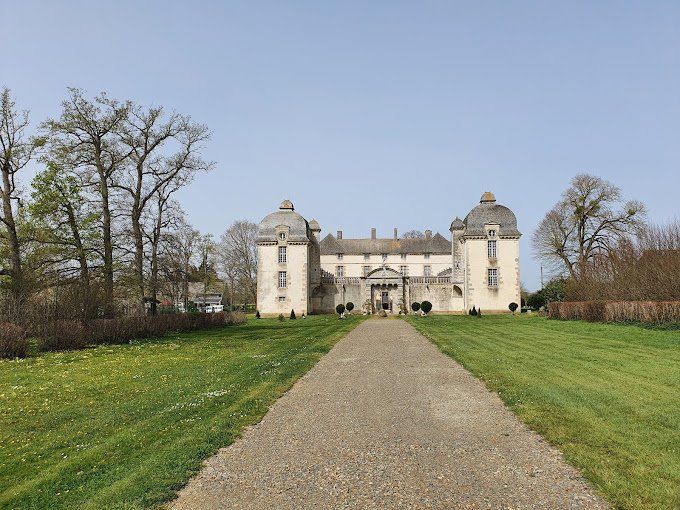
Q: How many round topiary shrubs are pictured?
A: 5